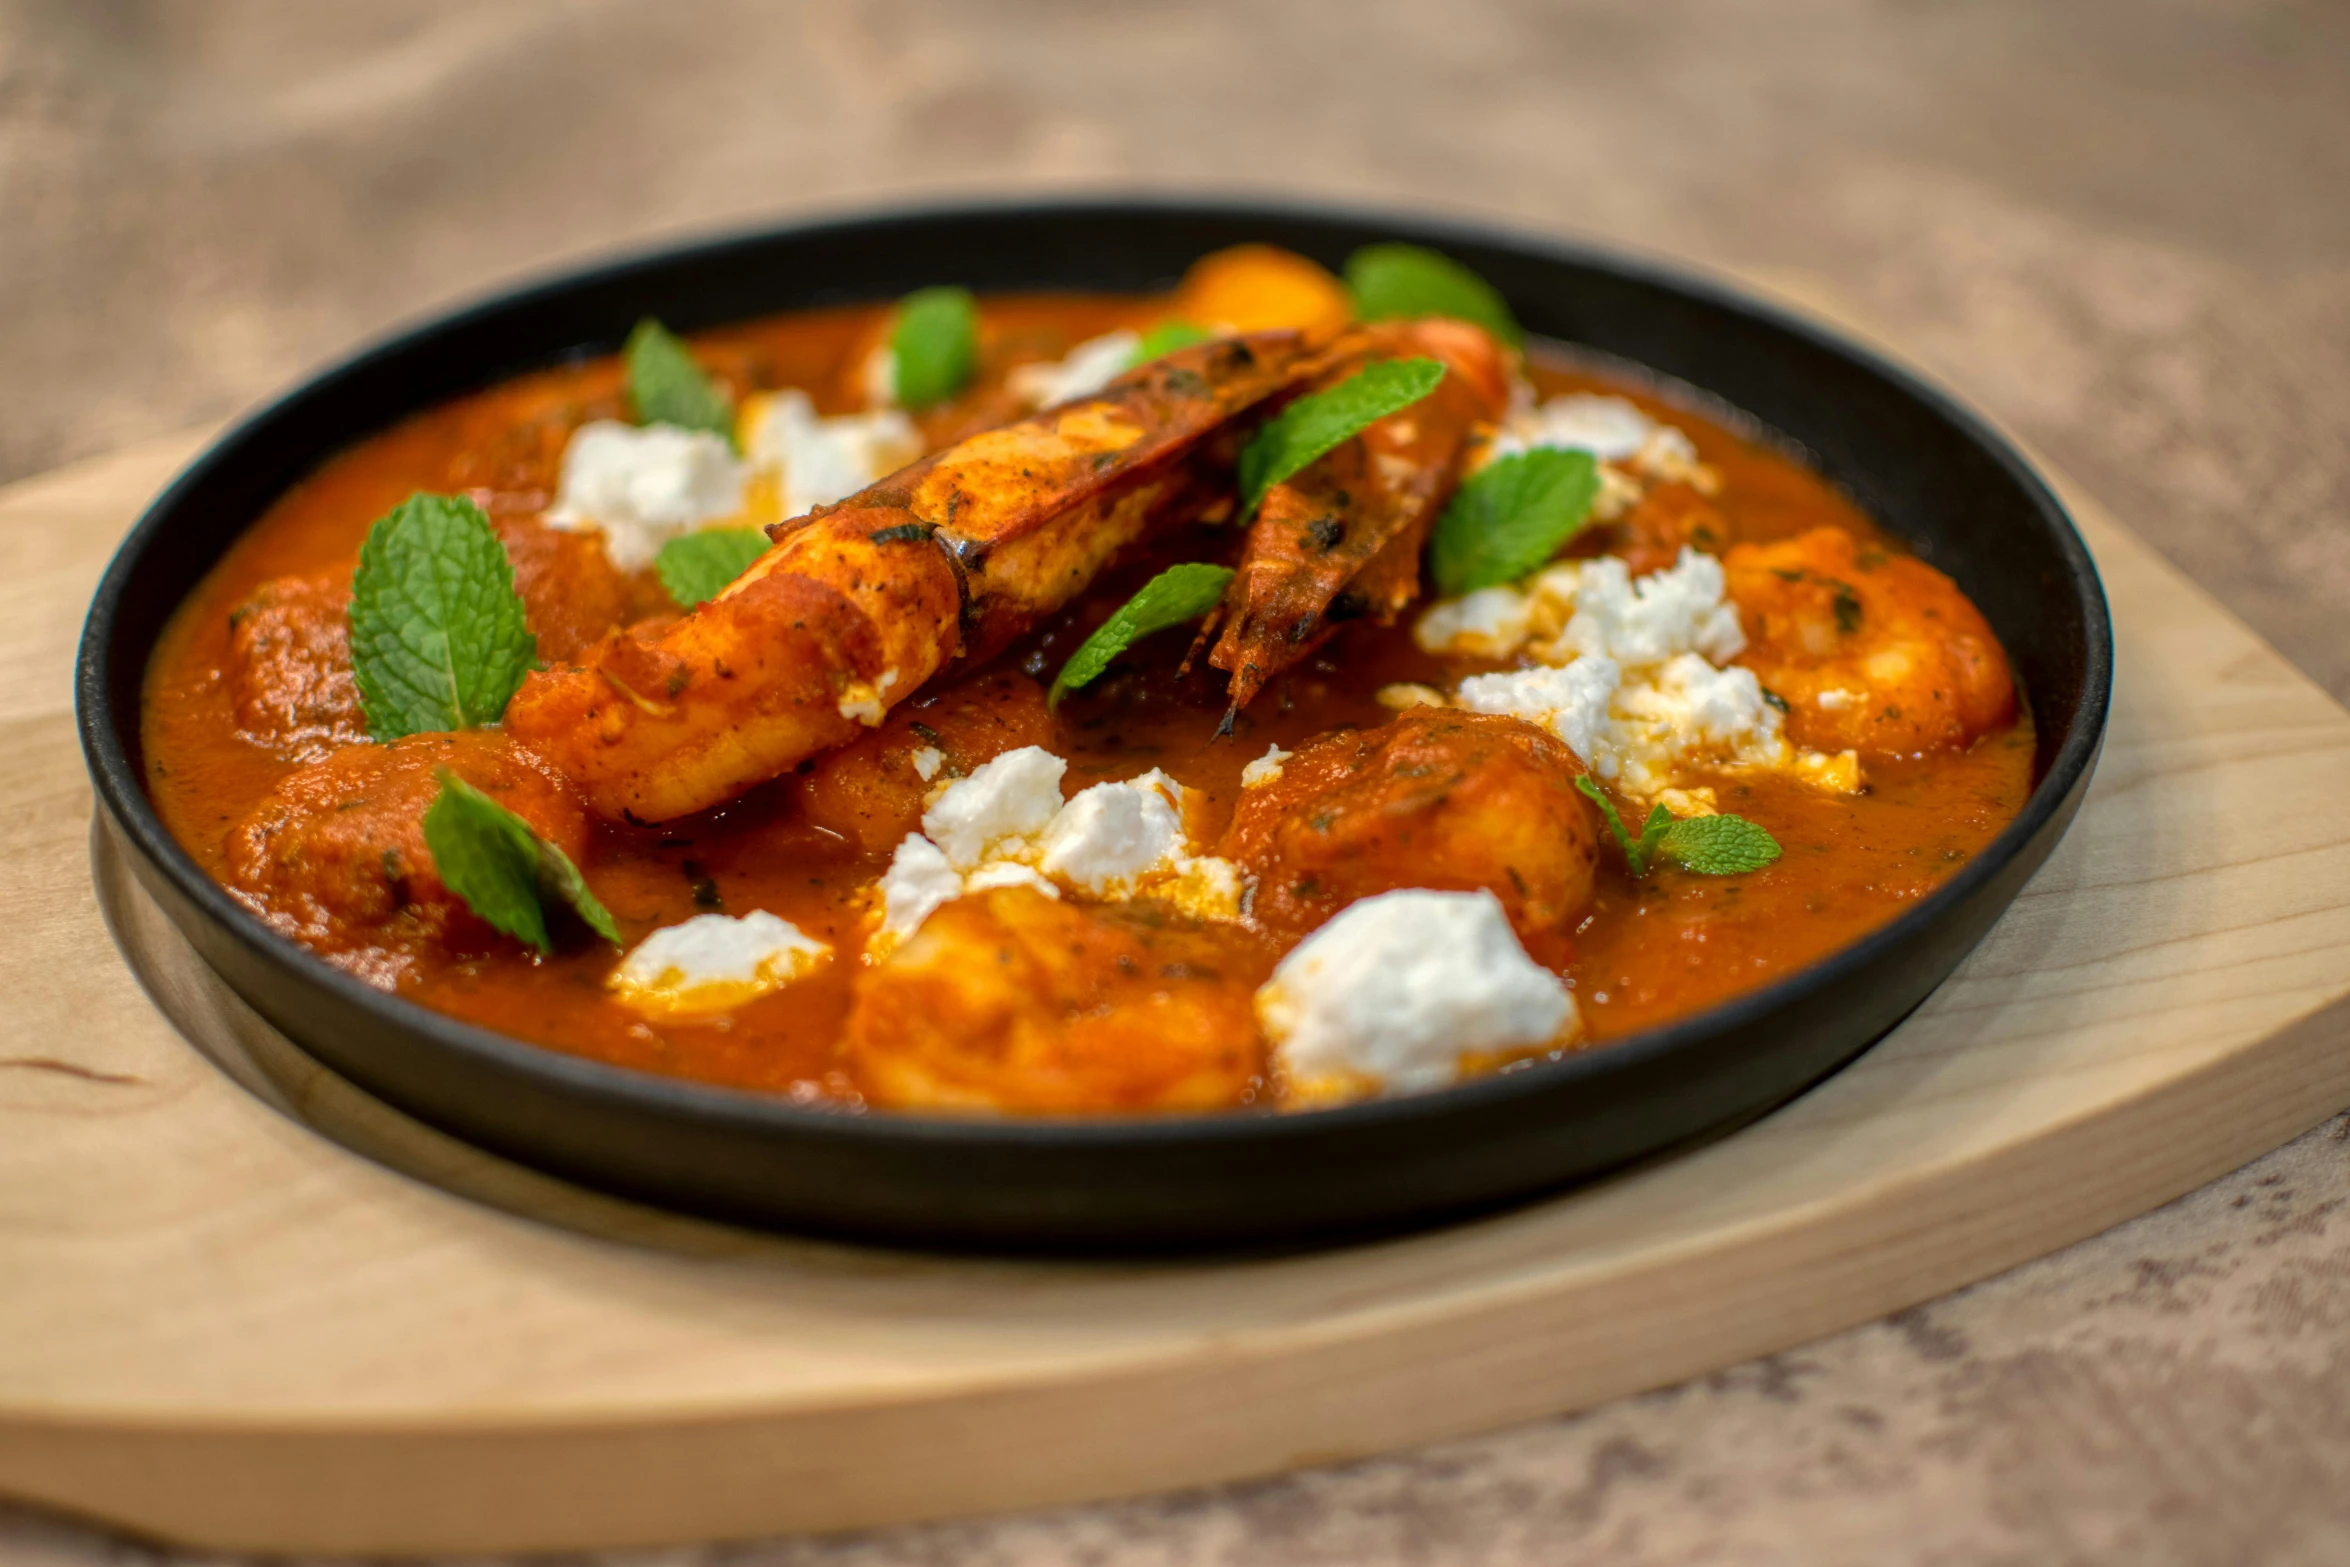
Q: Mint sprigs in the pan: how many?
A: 11